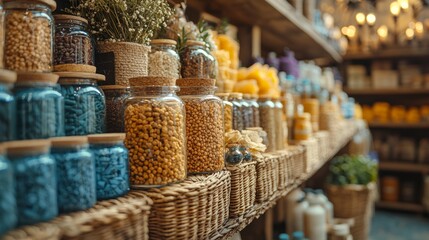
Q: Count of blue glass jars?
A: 7